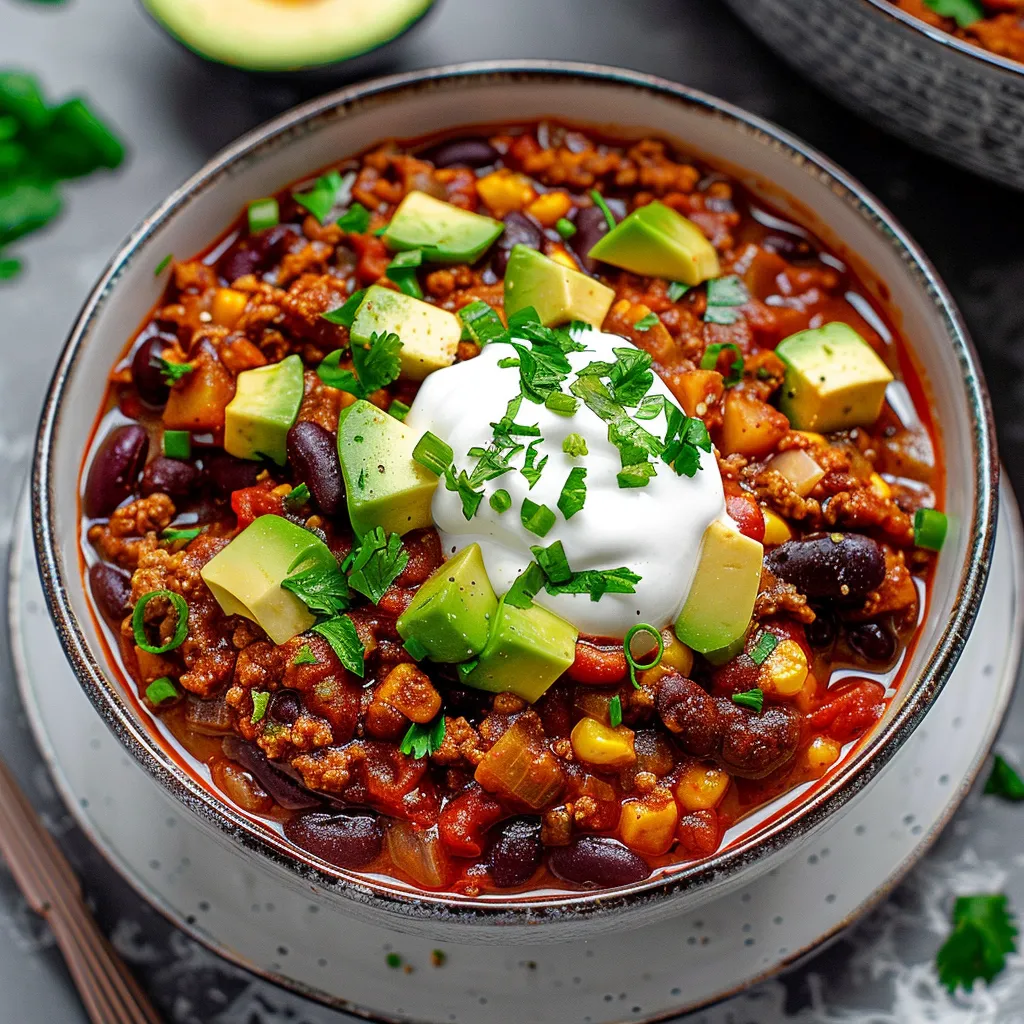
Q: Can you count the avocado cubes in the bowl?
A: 11